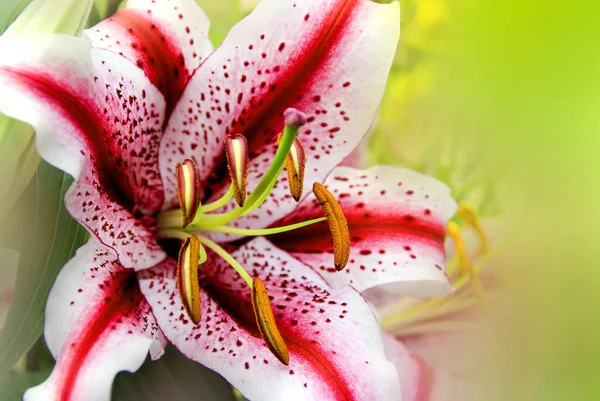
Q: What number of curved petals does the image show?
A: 6